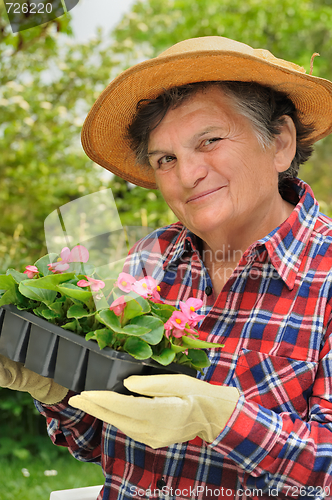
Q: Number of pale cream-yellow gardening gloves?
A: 2